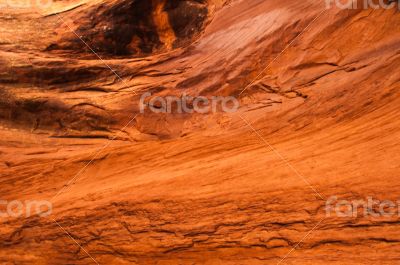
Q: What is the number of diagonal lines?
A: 6